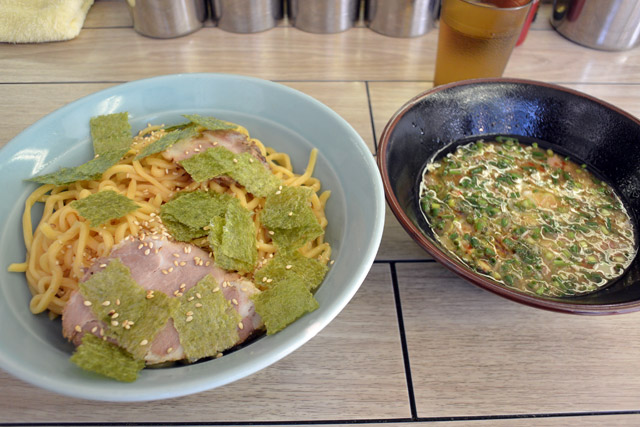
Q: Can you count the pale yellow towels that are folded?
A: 1